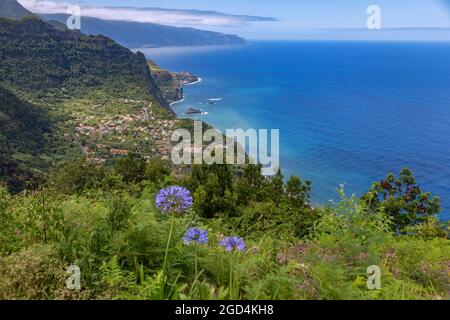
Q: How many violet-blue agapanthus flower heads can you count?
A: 3